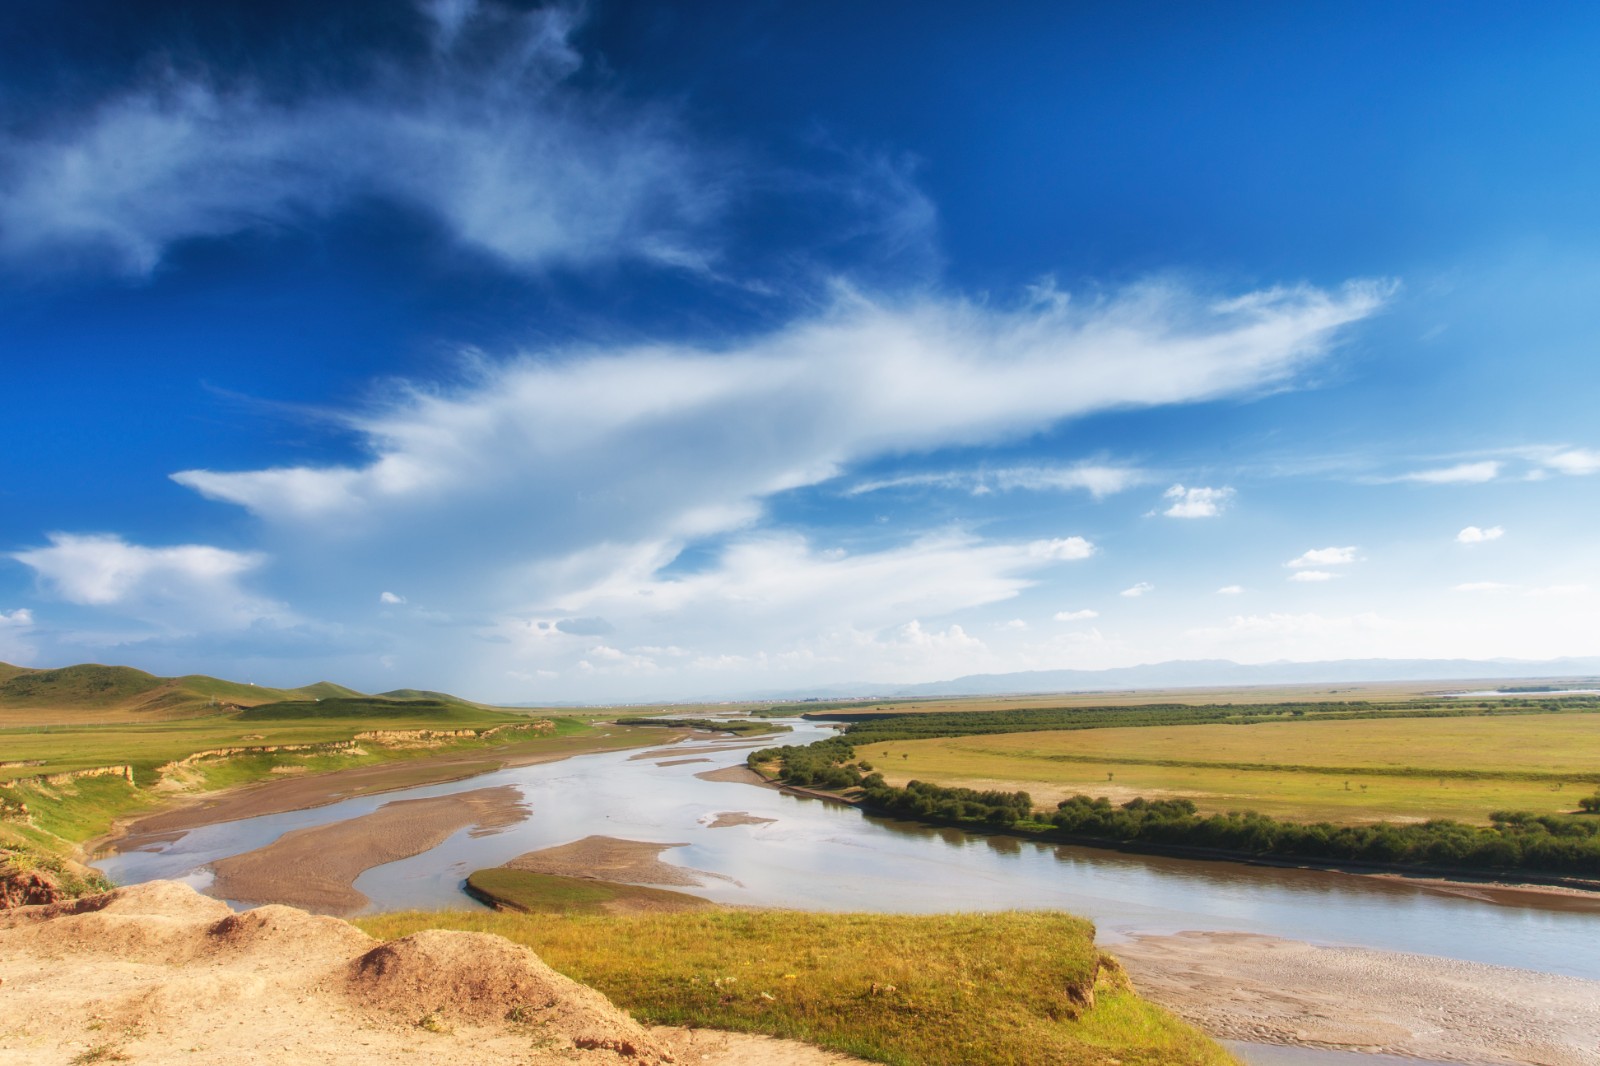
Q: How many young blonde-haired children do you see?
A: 0